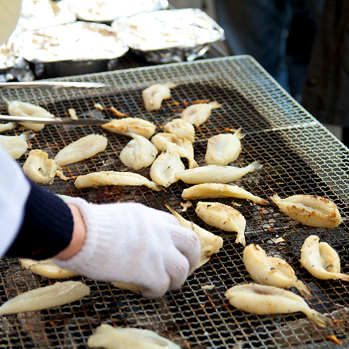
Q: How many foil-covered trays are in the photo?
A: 5